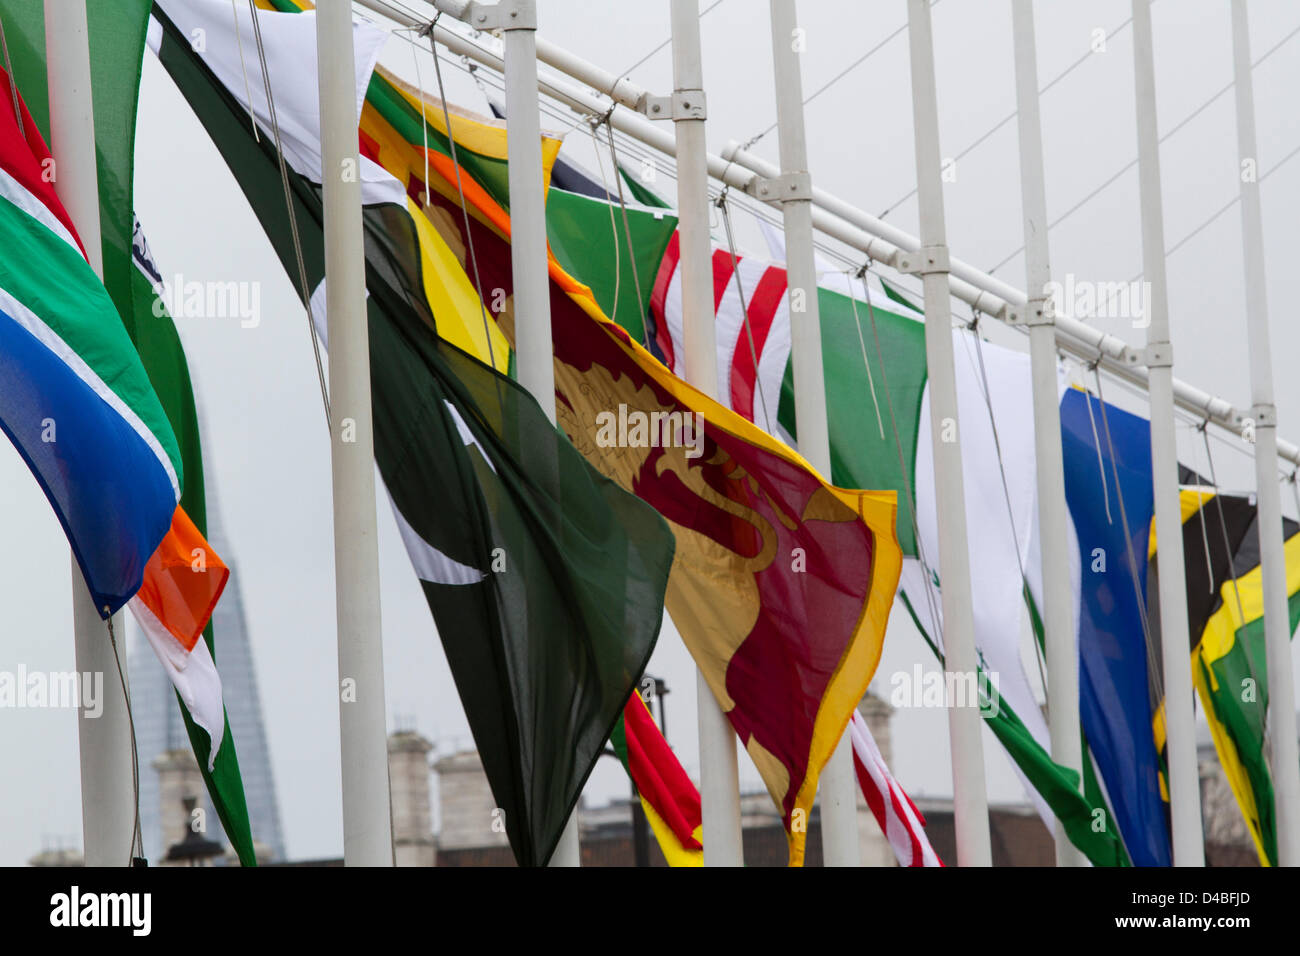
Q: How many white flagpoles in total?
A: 9